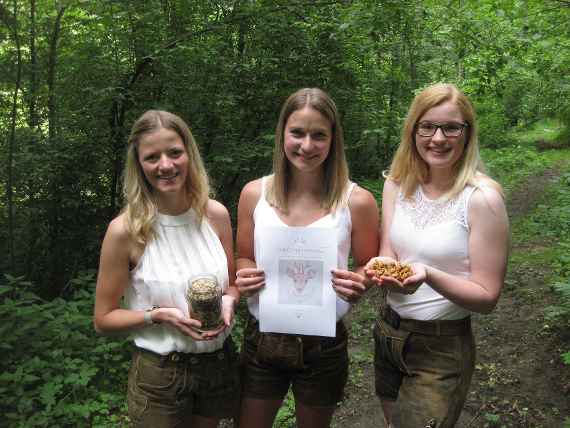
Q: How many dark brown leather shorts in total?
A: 3